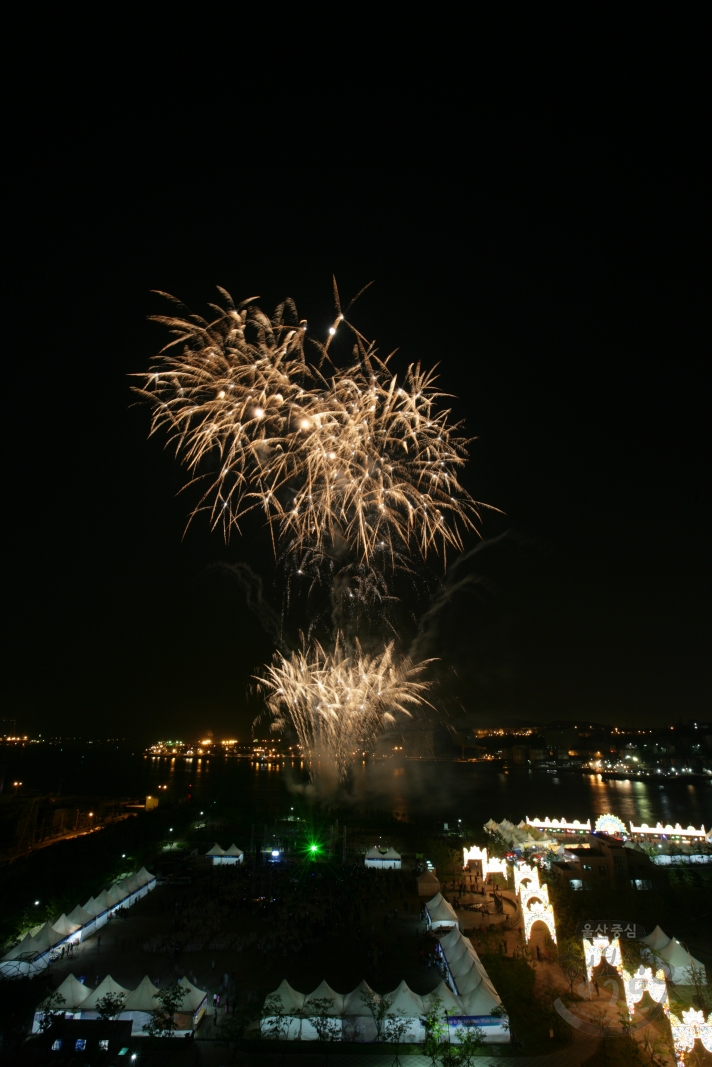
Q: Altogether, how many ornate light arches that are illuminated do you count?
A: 8